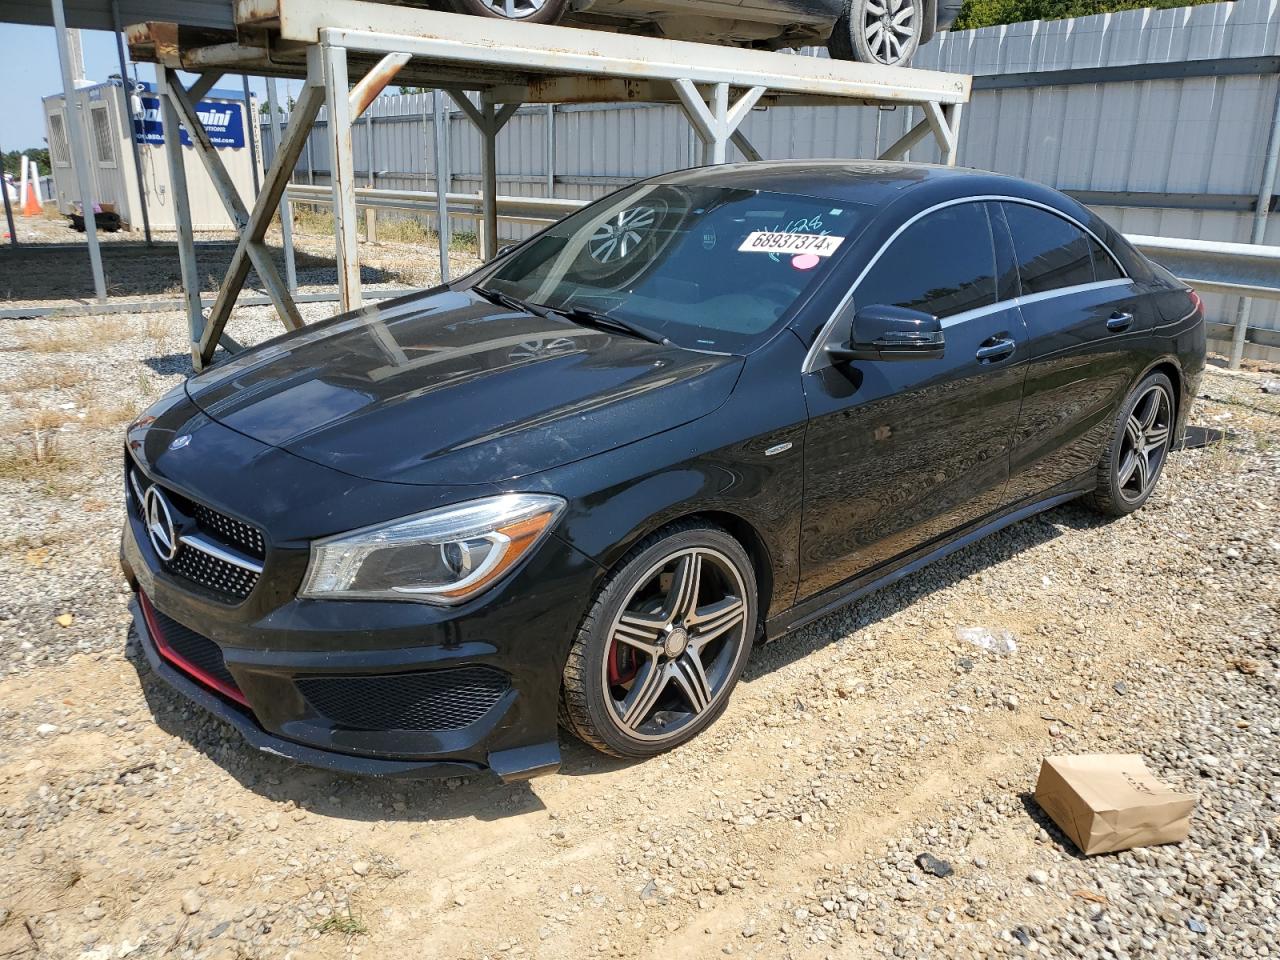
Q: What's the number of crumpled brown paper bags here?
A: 1